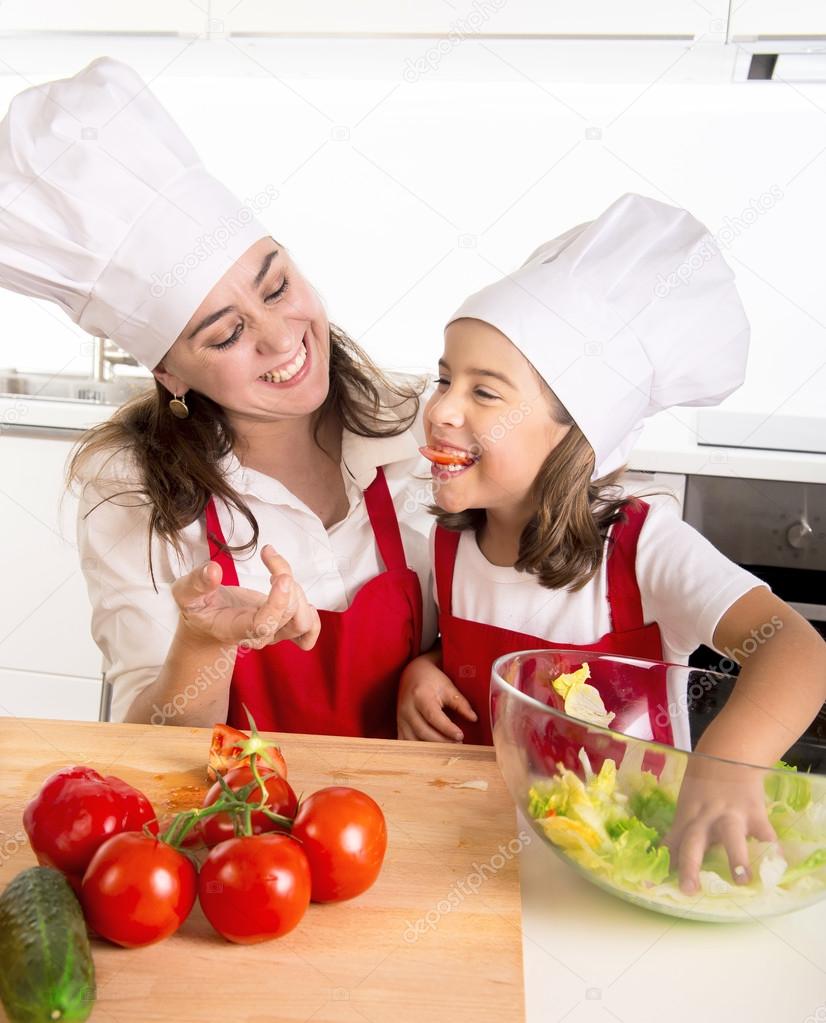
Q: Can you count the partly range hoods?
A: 1